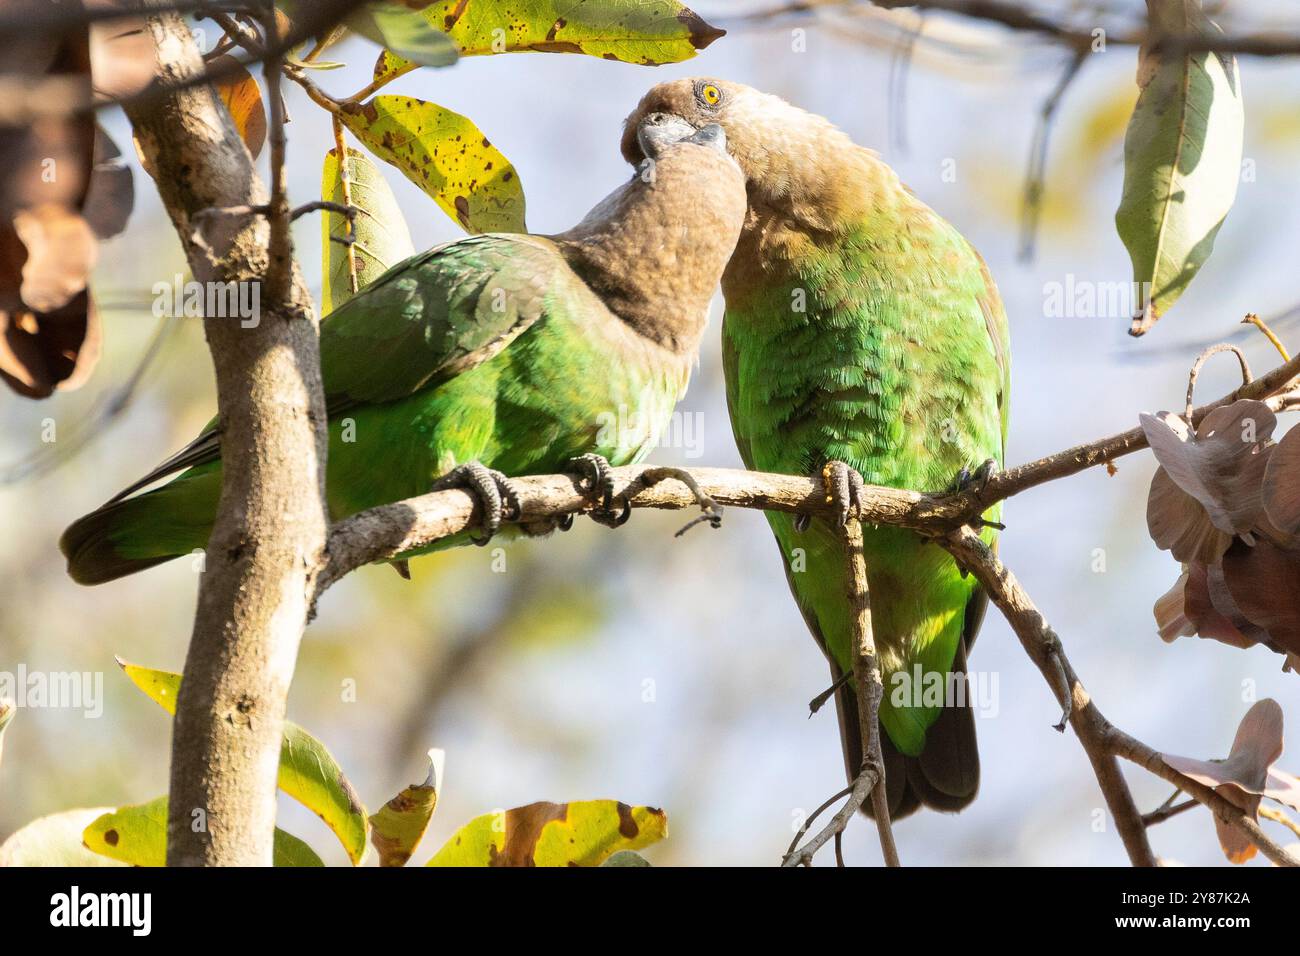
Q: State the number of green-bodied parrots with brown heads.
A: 2